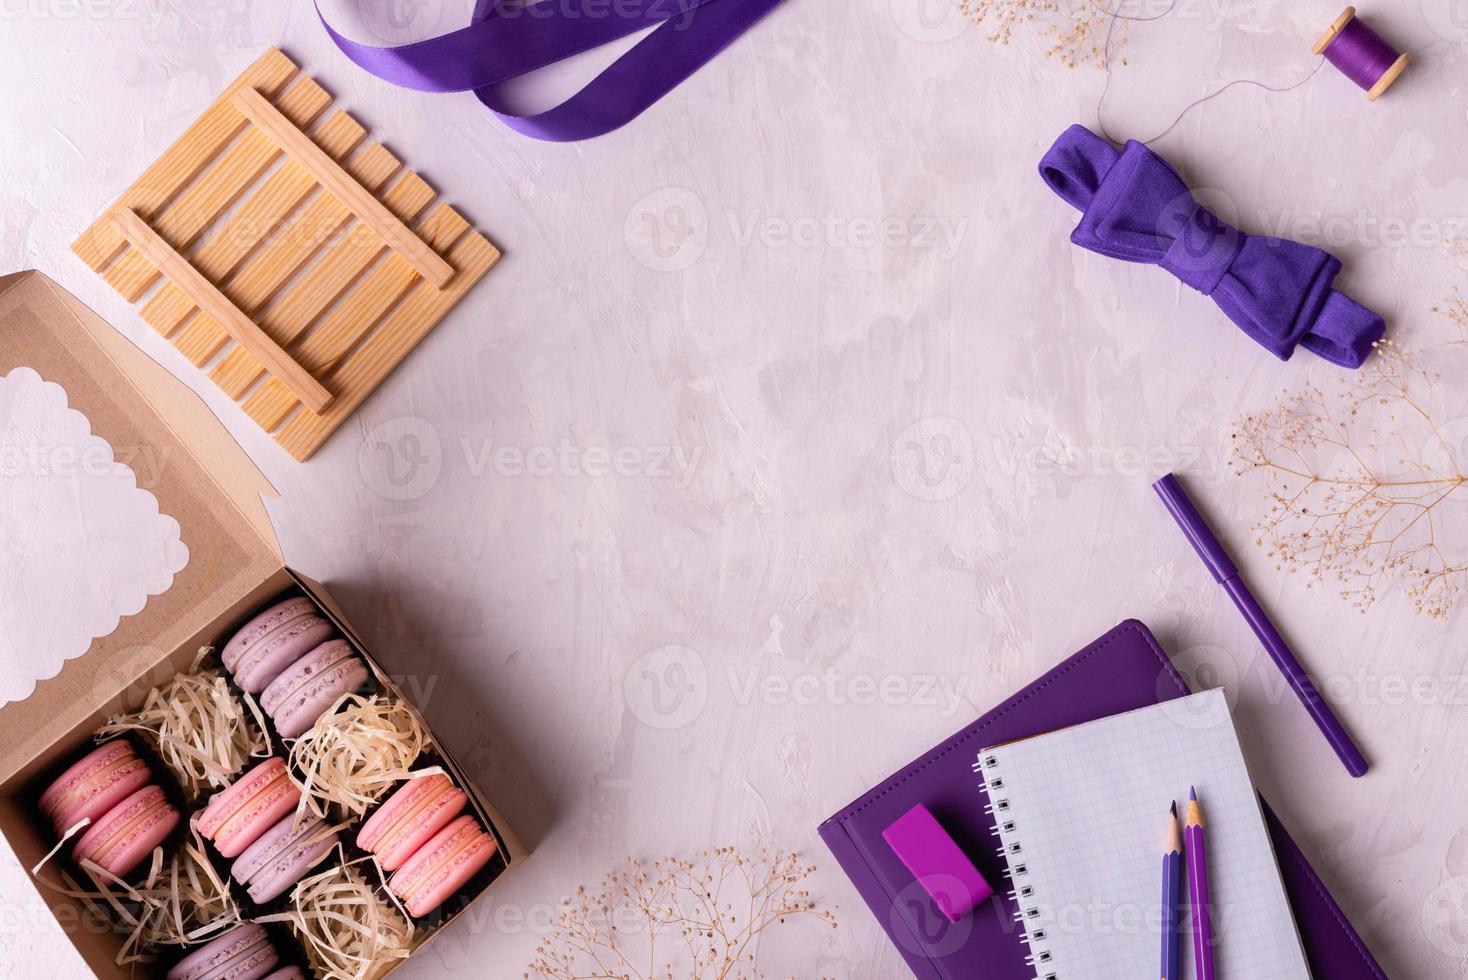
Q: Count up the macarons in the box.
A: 10